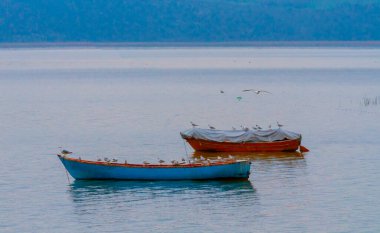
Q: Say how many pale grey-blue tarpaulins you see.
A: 1